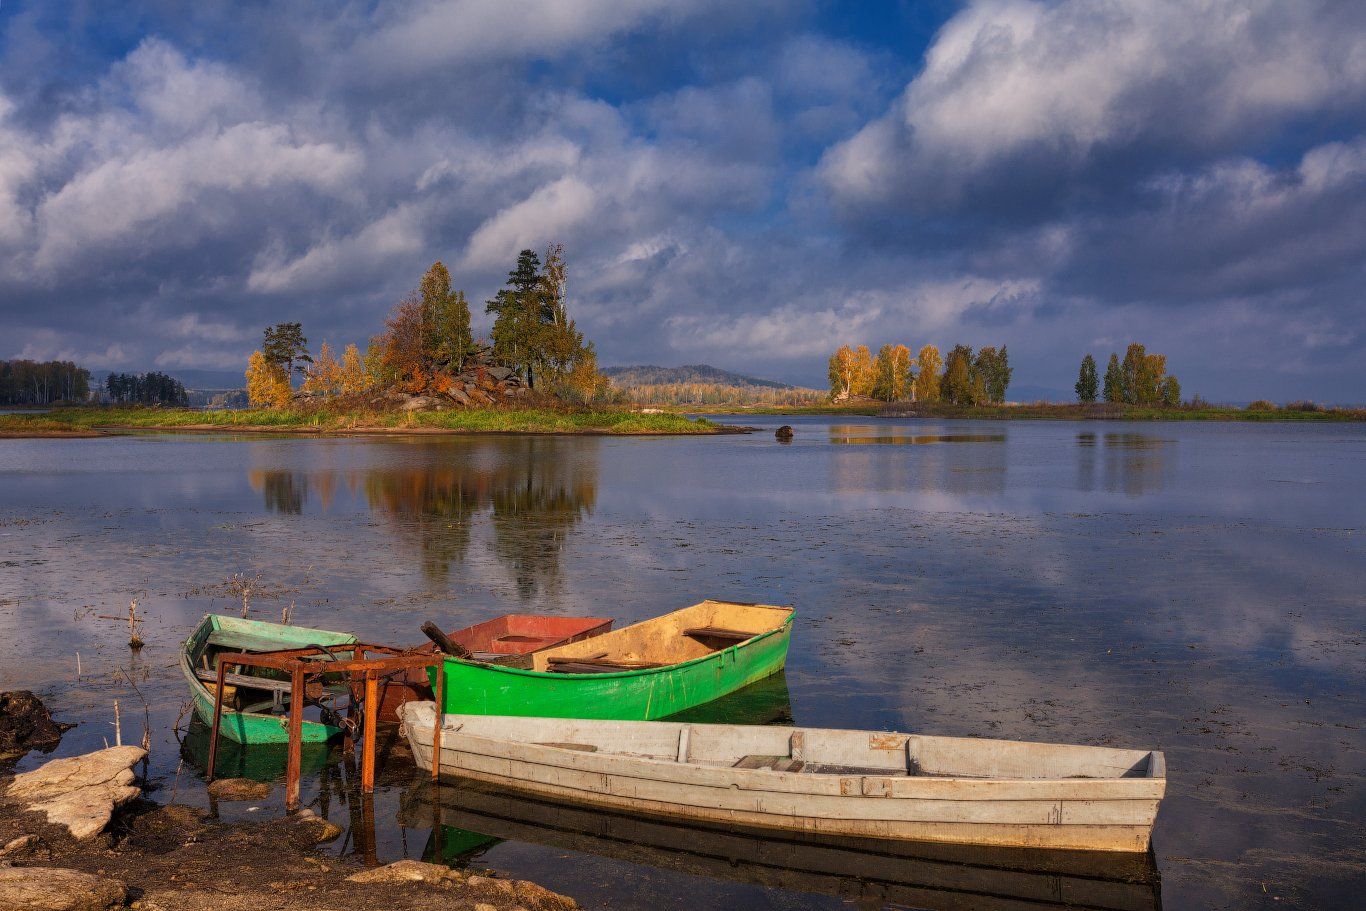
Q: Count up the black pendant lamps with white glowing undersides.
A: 0